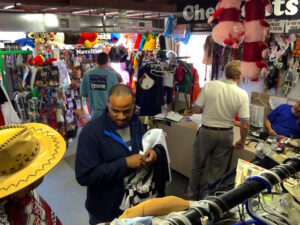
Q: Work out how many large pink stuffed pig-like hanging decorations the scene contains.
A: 2